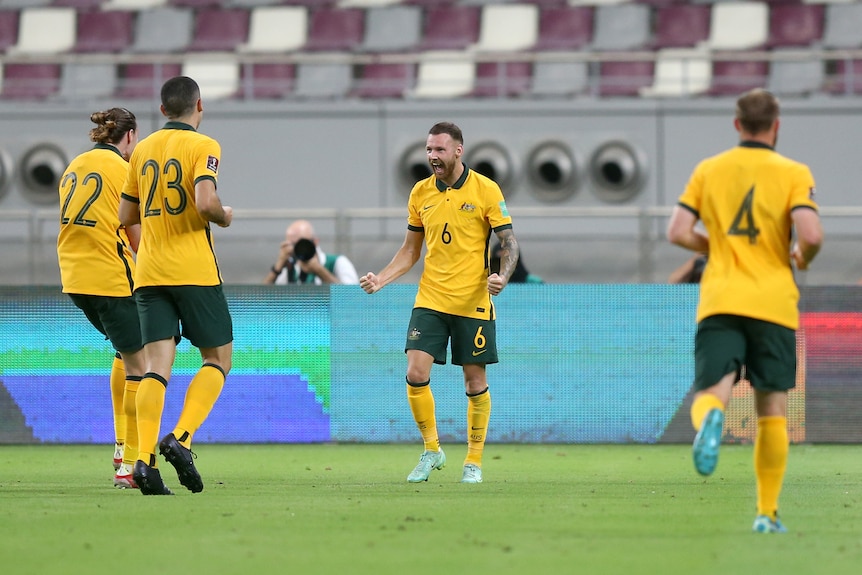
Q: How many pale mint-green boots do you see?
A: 2